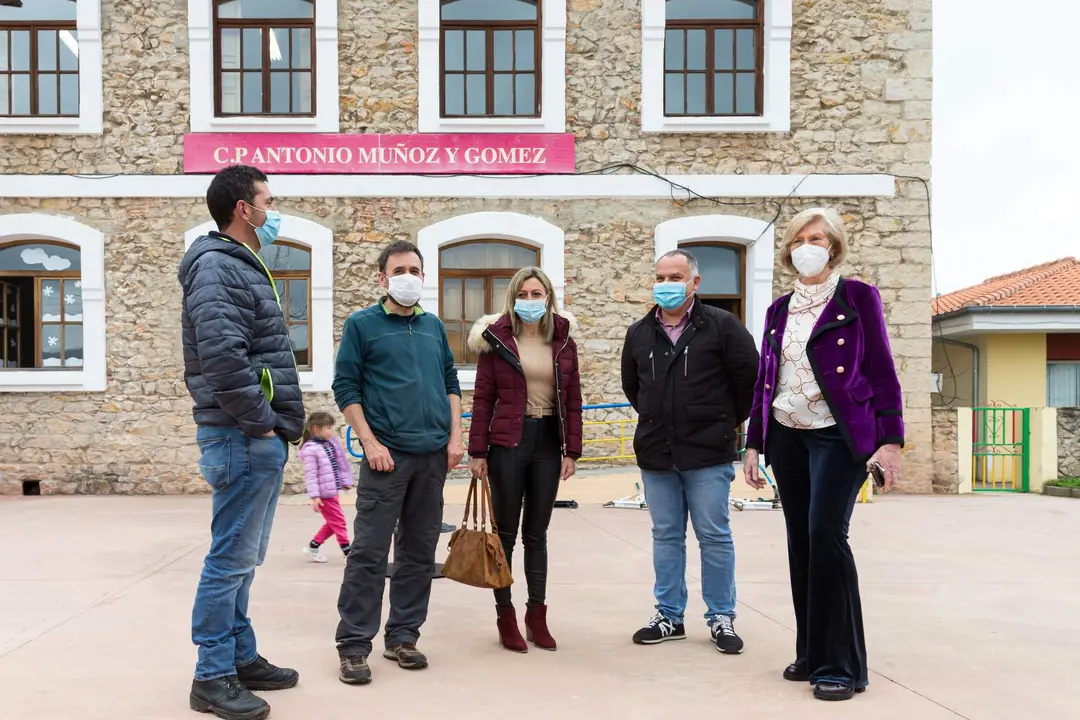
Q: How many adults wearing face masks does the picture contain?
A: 5